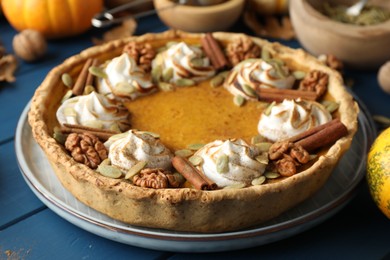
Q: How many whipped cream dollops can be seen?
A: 7